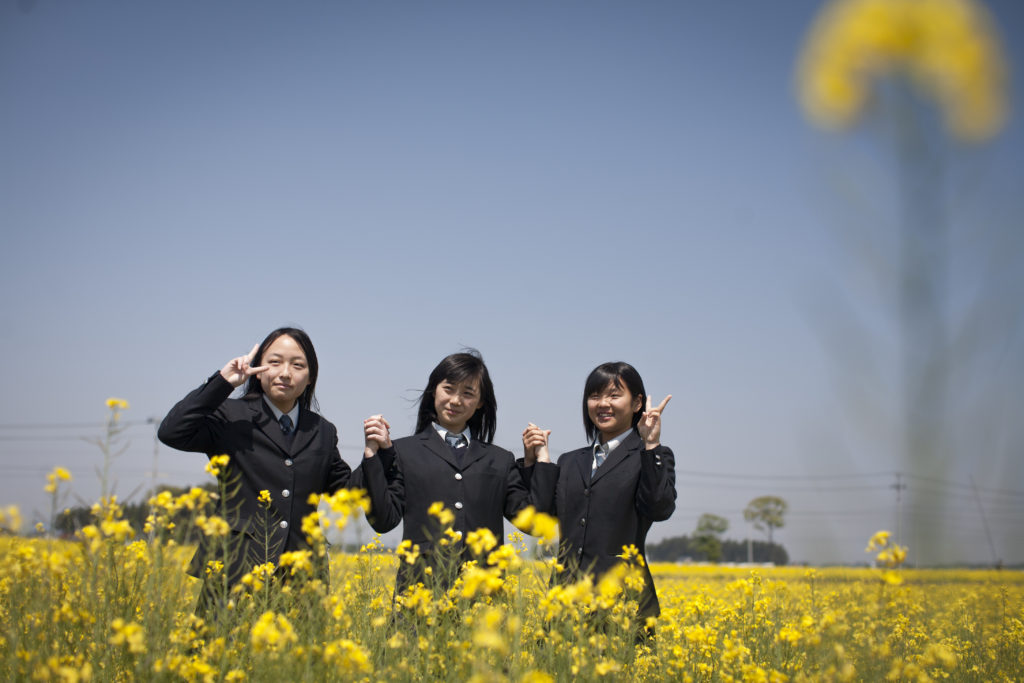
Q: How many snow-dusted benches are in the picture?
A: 0